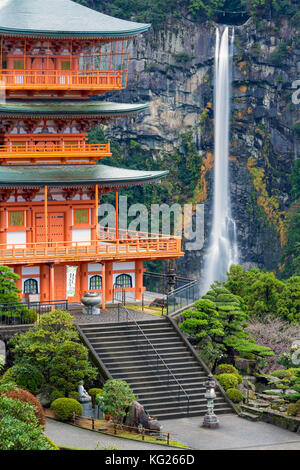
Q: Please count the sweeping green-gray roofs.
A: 3